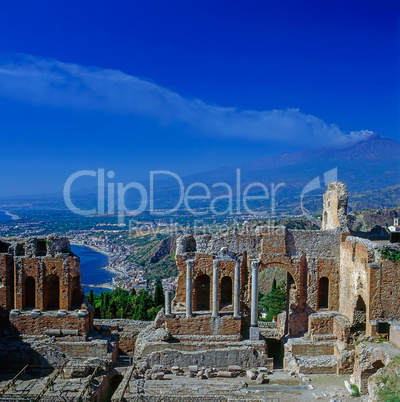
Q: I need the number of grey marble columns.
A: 5